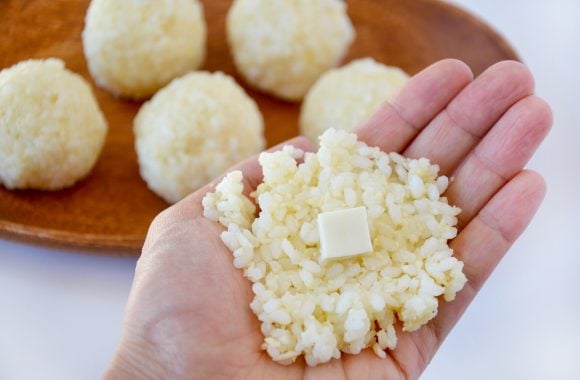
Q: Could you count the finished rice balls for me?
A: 5